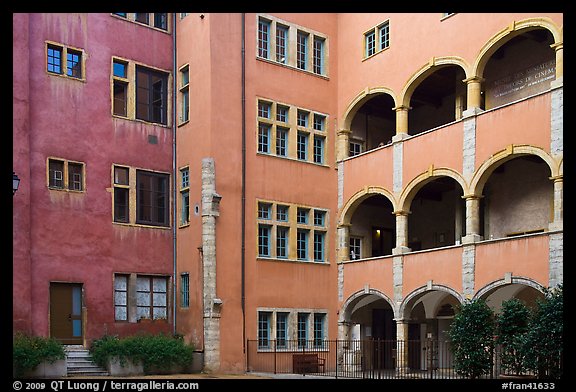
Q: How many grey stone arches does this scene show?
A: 3